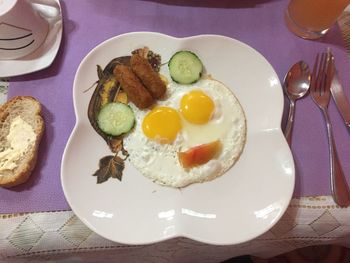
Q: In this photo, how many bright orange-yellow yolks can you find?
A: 2